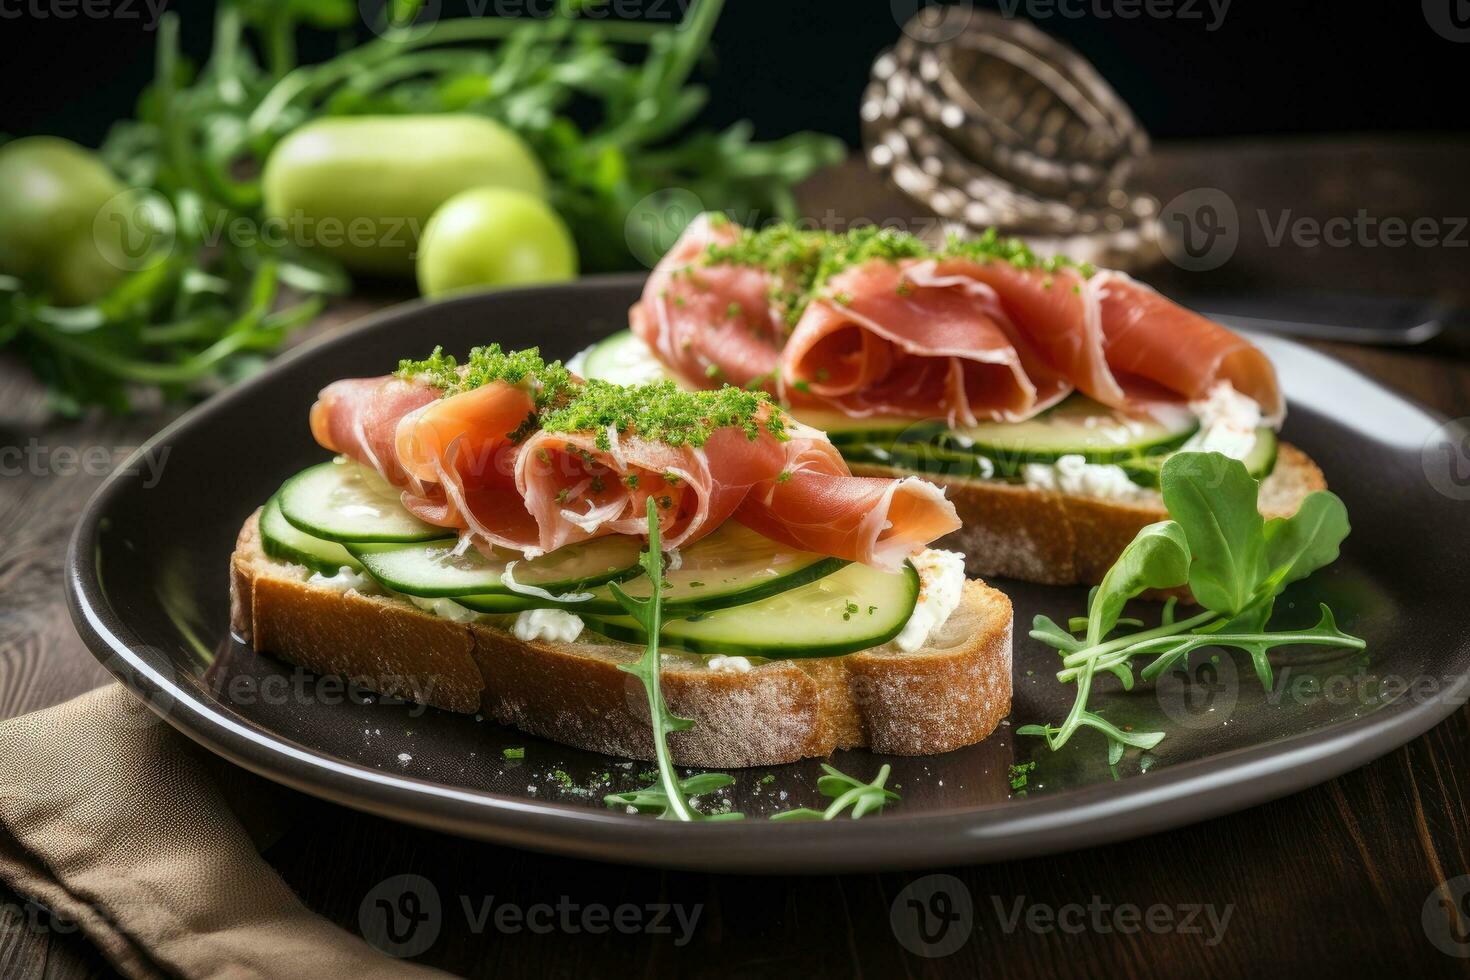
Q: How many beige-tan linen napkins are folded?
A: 1